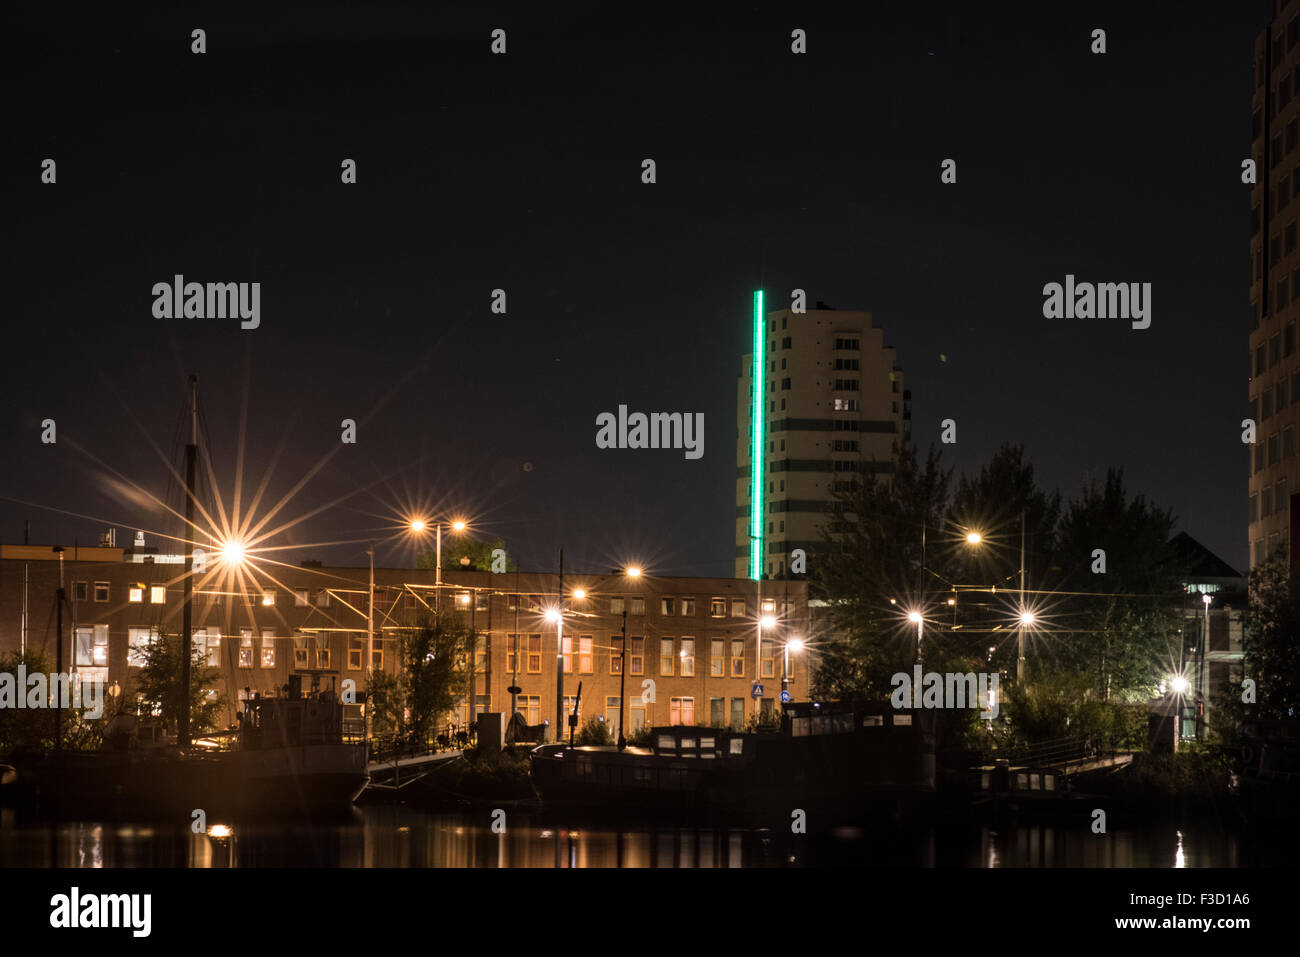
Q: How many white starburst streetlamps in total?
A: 6